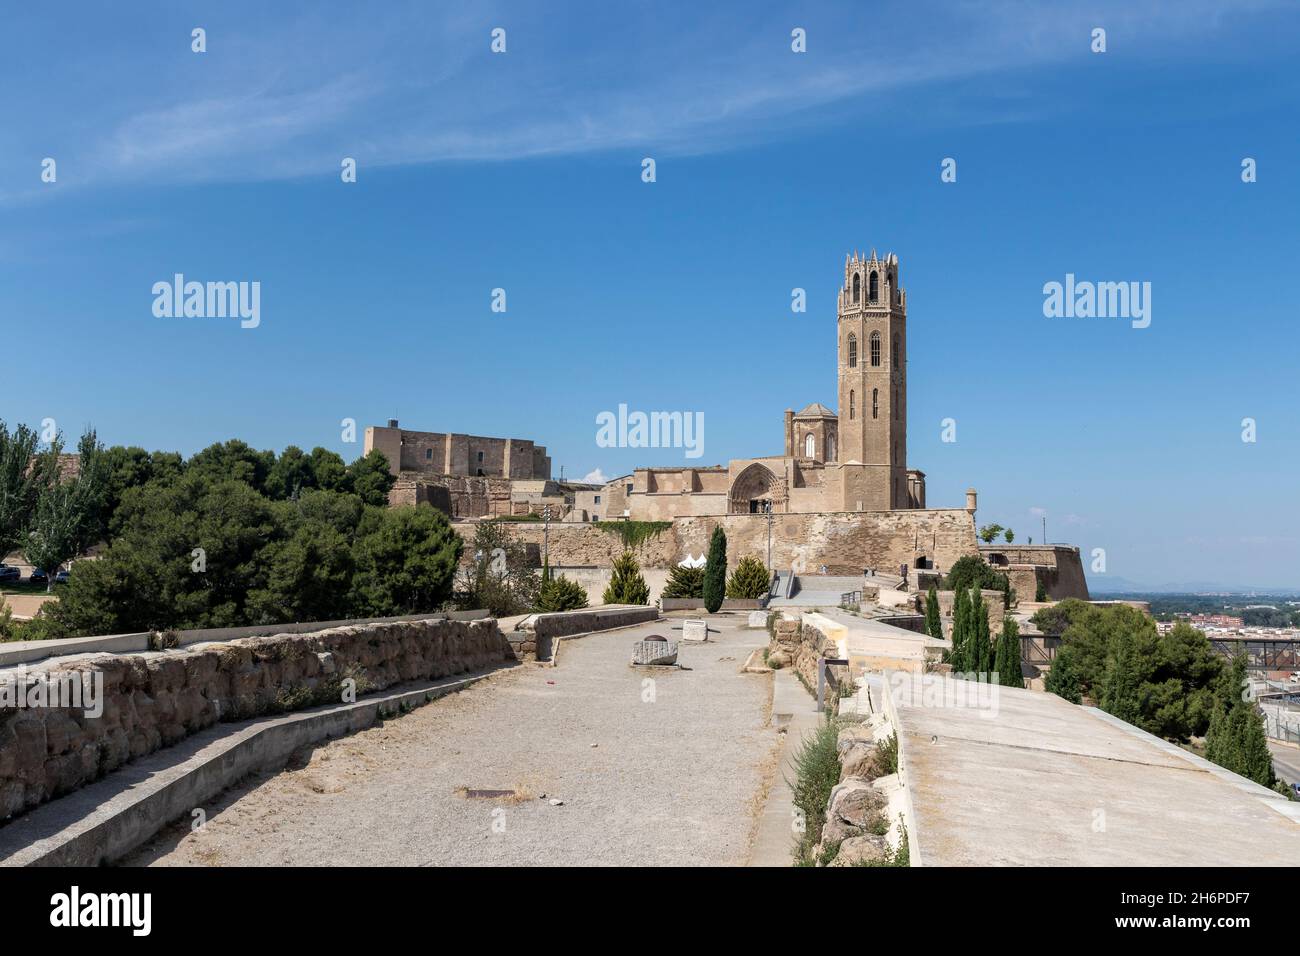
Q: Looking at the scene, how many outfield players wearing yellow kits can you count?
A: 0